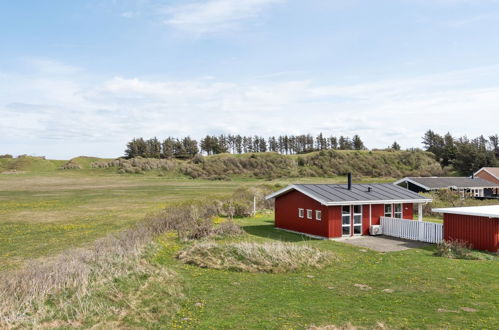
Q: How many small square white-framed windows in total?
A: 3